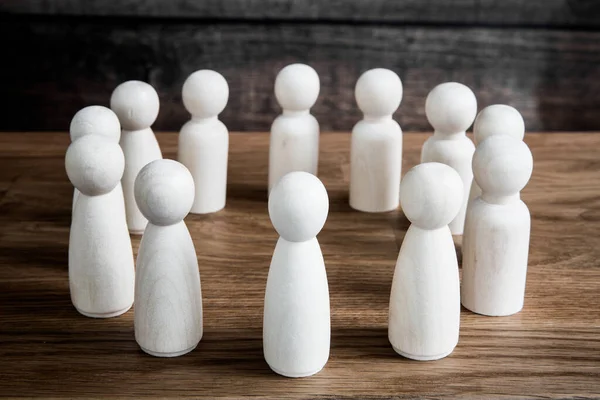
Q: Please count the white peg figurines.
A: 12